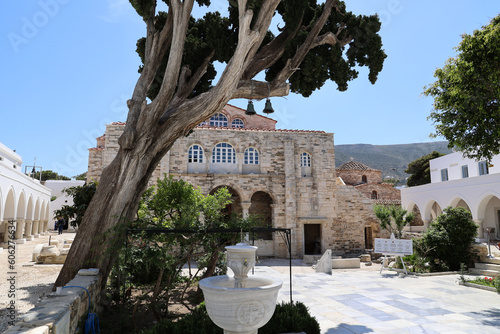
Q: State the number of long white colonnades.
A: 2